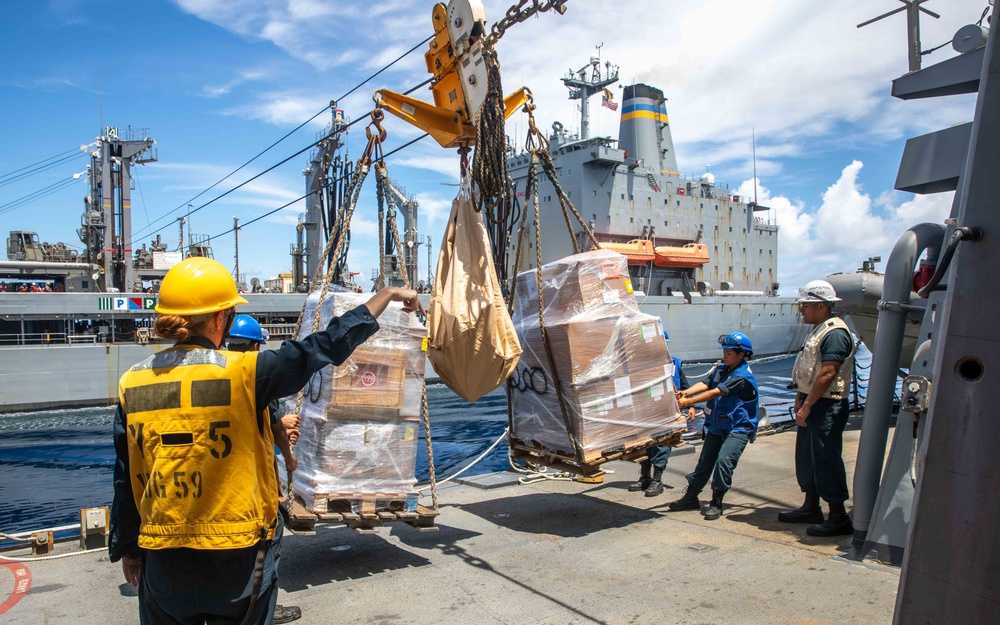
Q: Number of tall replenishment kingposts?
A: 3